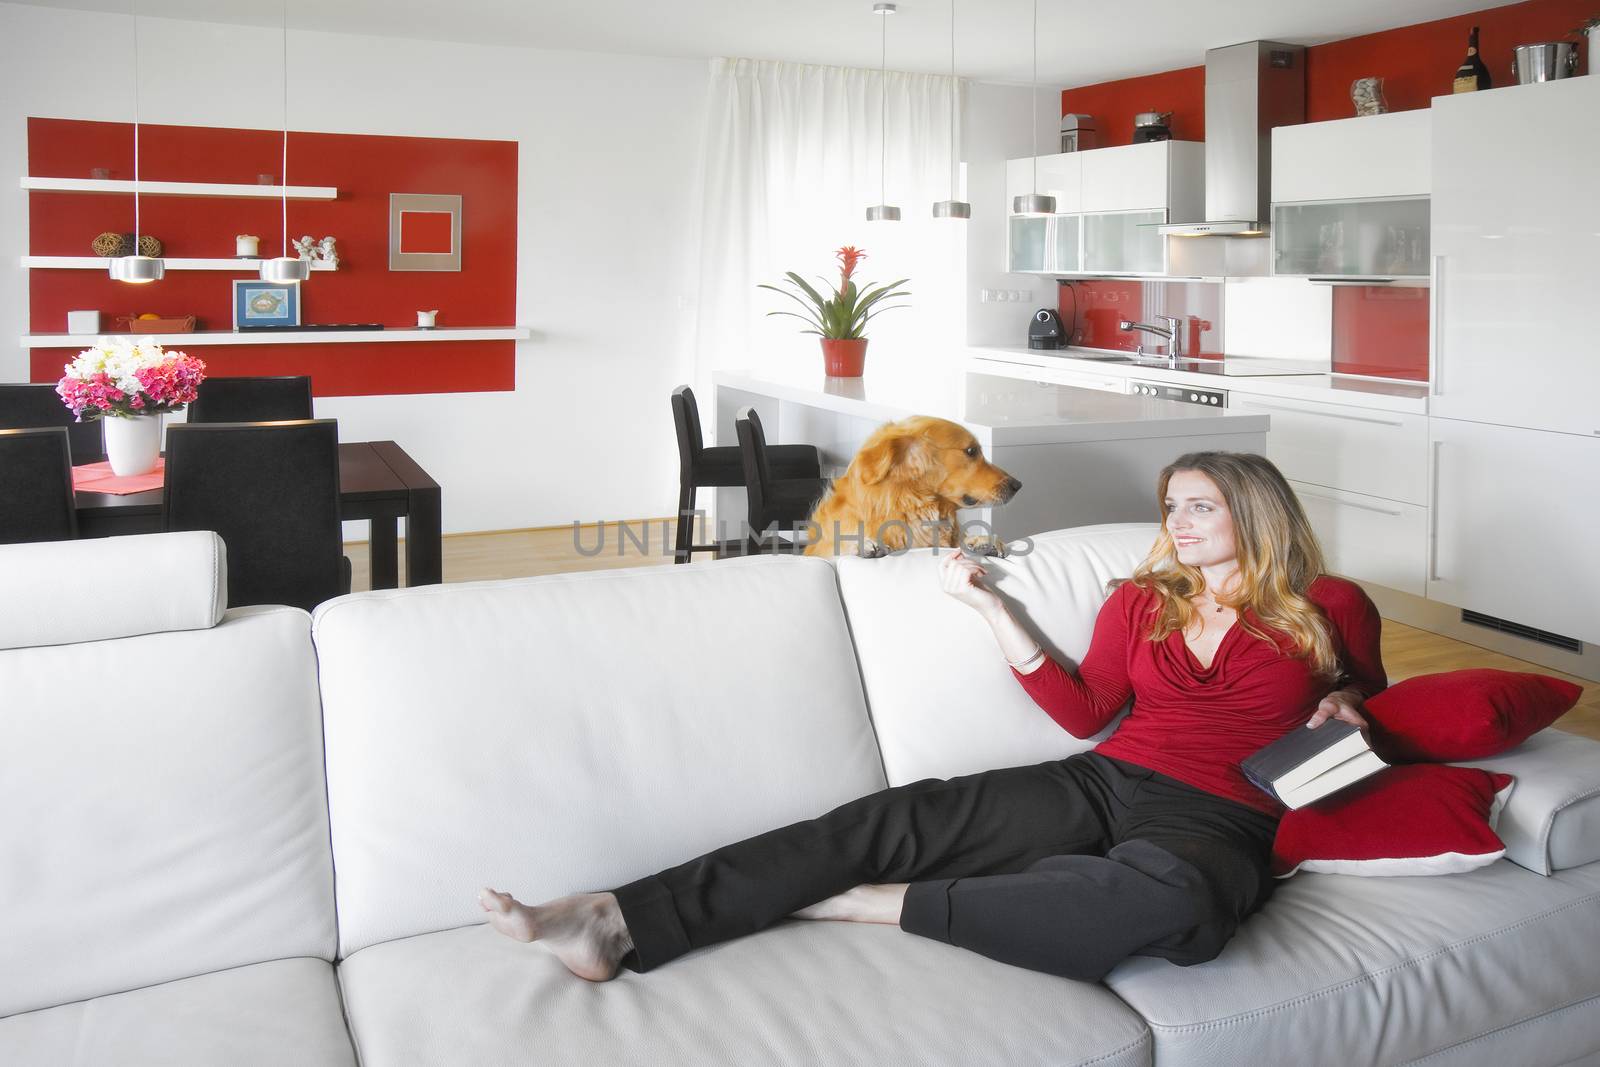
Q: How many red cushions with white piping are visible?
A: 1